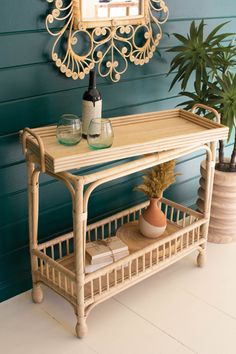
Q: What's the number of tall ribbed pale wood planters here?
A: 1